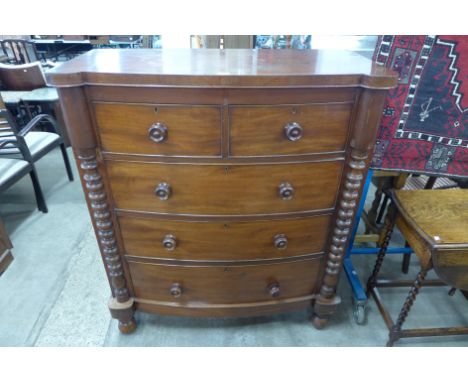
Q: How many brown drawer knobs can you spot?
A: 8